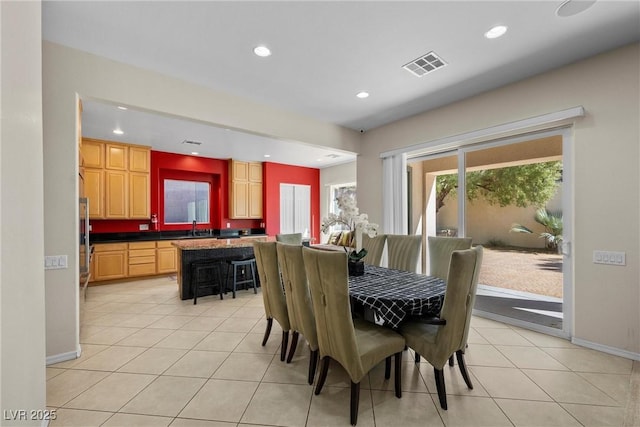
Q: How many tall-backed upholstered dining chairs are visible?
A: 8